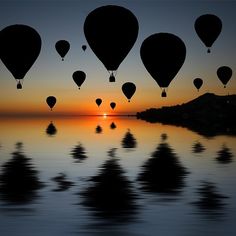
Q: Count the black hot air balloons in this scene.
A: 13